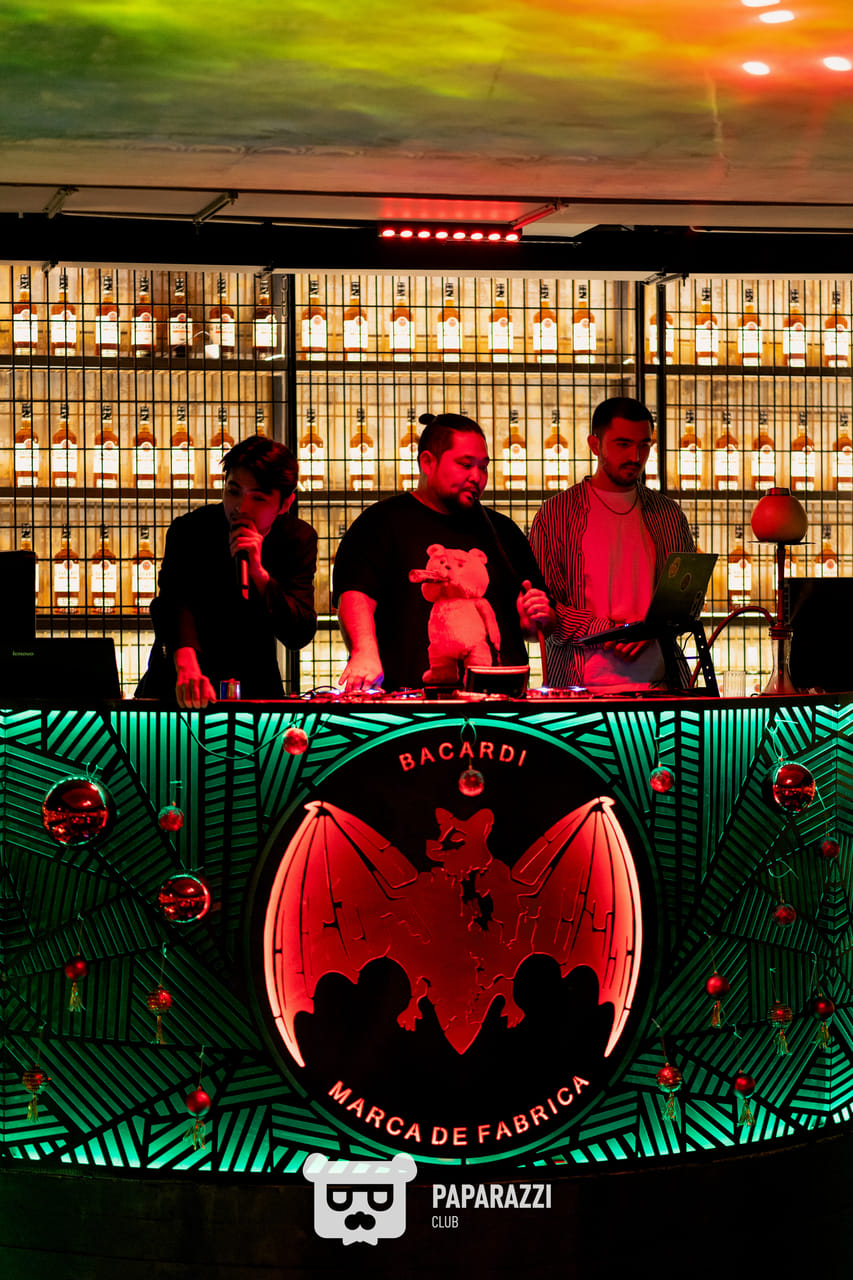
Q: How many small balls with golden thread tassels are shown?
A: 9